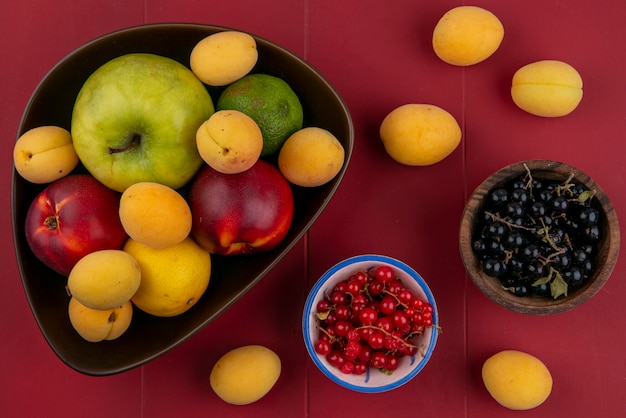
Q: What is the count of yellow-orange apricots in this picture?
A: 12